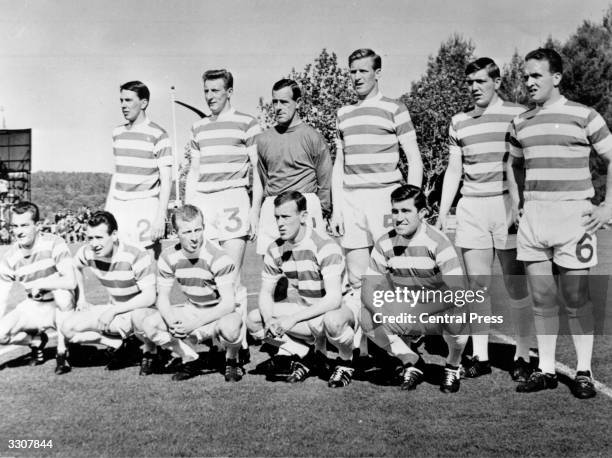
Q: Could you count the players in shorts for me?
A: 11